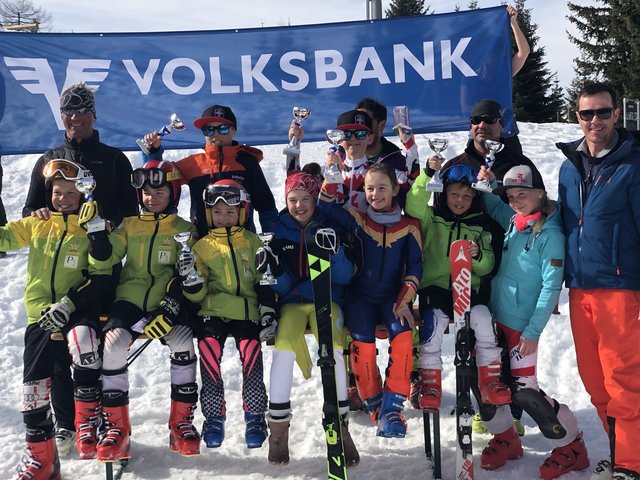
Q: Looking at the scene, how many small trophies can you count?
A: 8